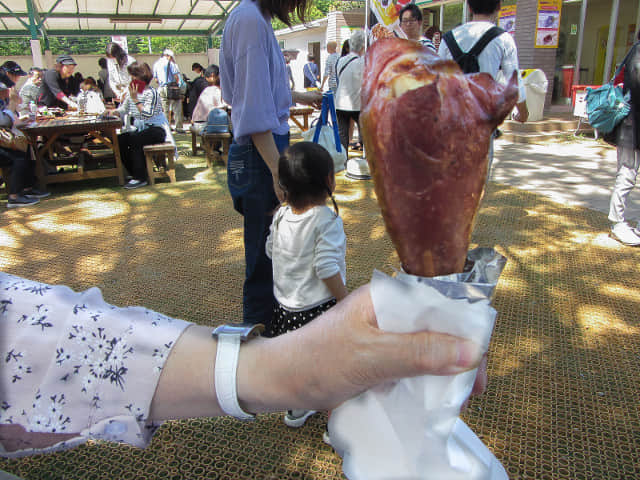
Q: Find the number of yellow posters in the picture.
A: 2